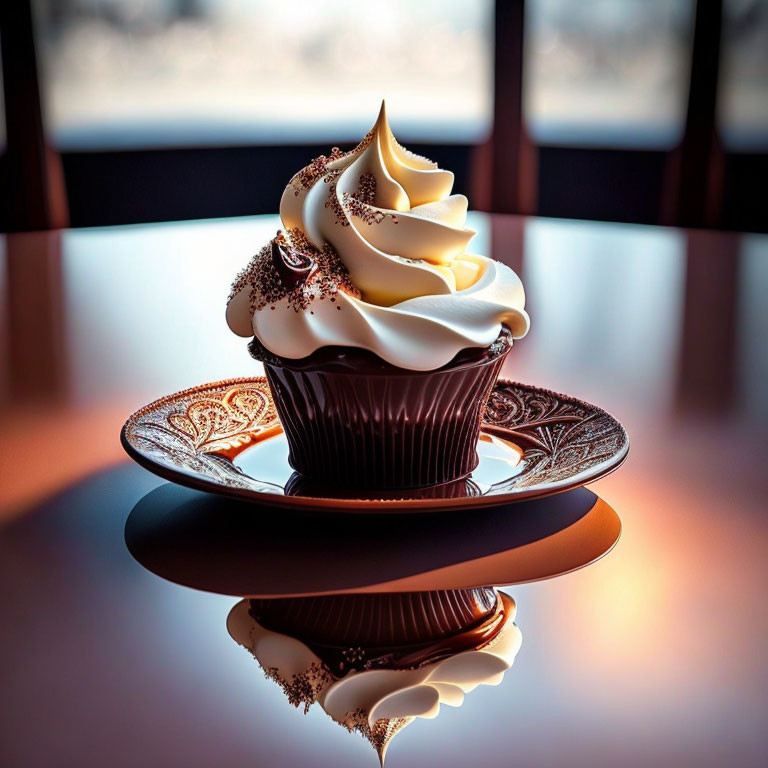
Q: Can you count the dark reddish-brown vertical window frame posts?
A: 3